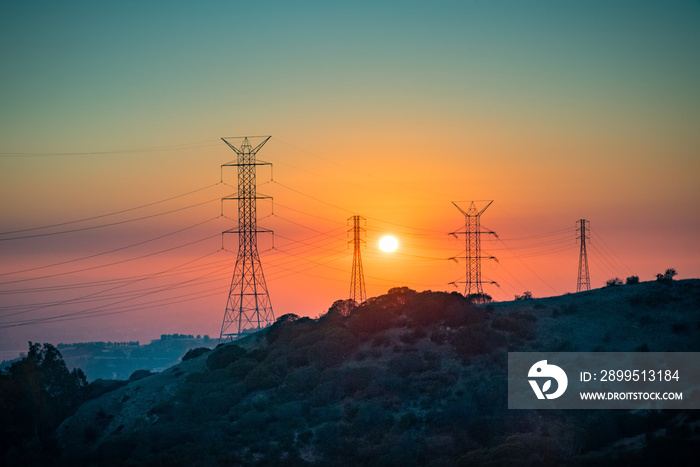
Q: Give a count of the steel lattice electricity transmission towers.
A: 4